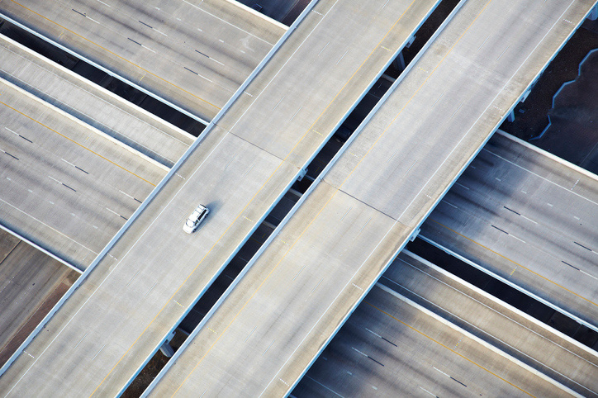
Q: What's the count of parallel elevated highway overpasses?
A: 2